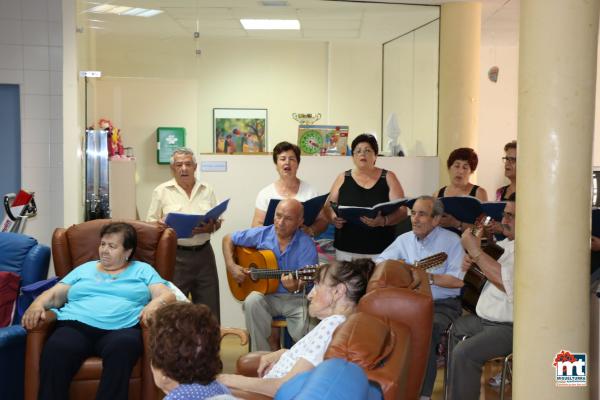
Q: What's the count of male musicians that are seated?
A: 3